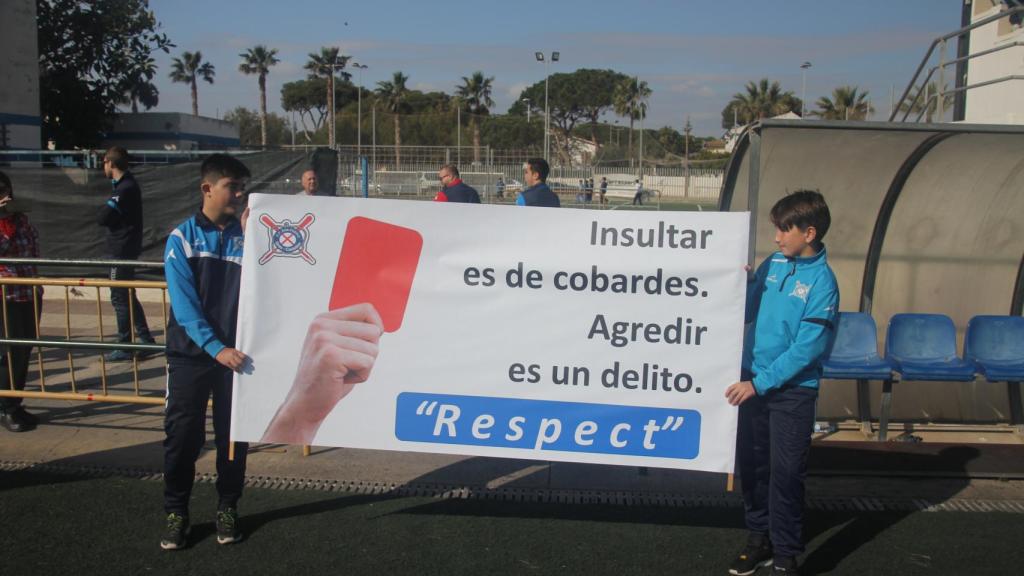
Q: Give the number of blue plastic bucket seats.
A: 3